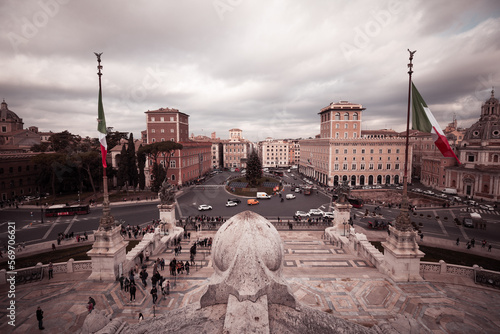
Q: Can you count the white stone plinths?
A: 4